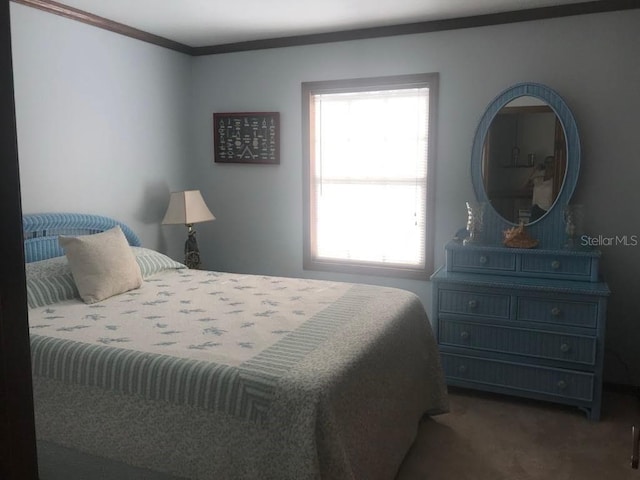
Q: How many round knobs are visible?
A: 8